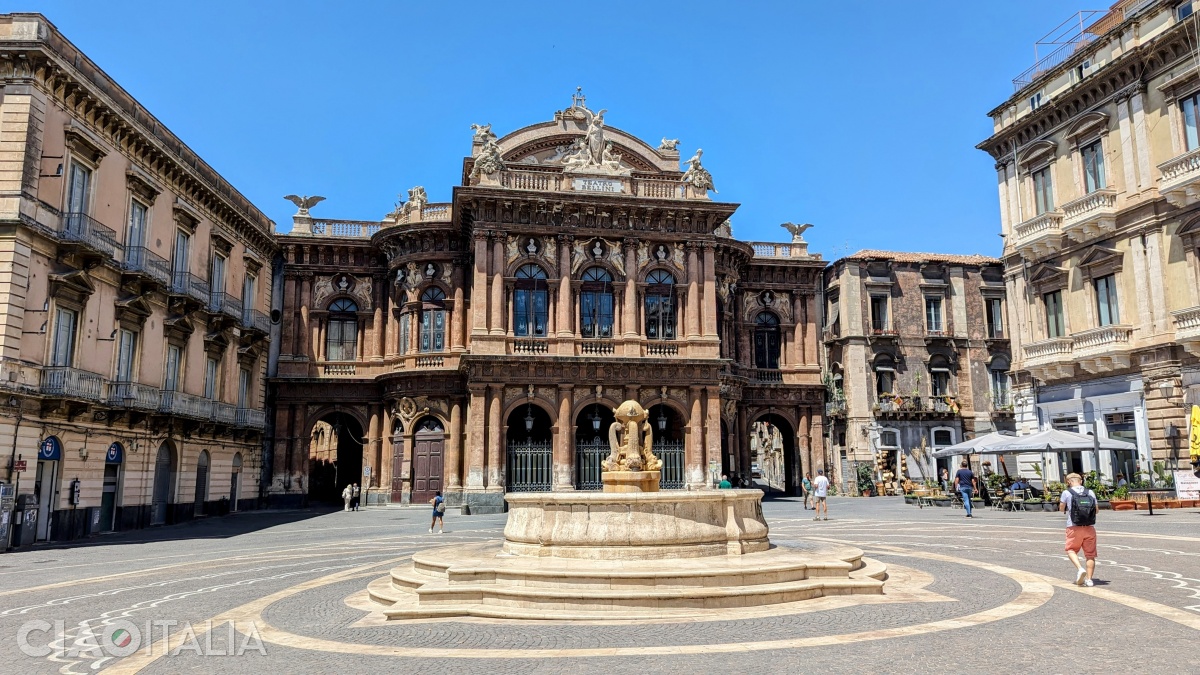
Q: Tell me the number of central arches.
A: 3